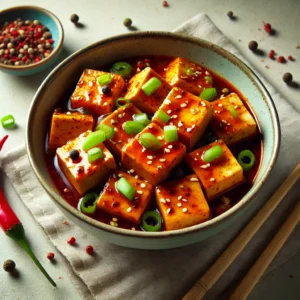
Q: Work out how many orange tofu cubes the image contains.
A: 12